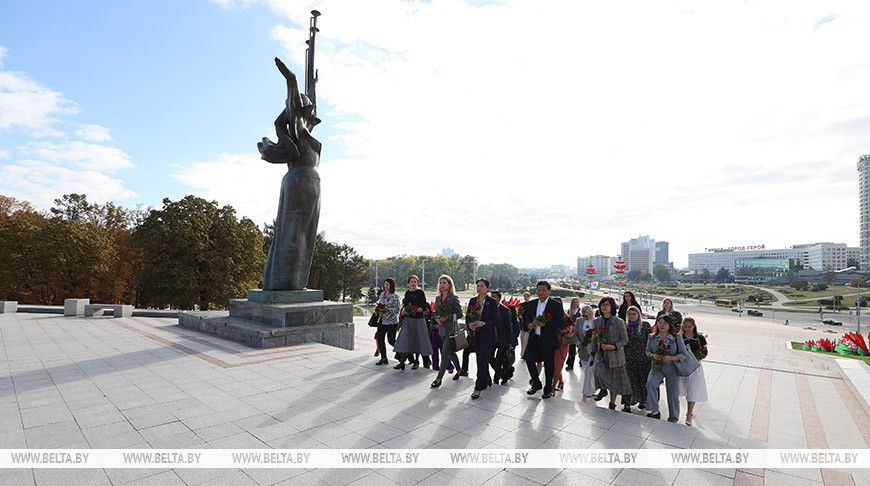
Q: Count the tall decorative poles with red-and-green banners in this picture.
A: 2